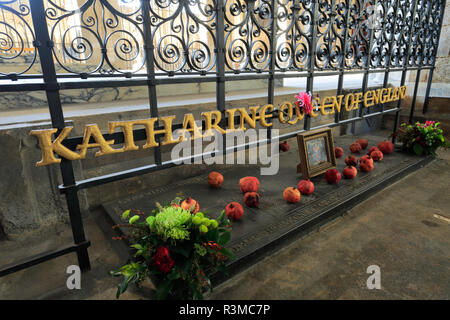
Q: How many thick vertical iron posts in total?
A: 11